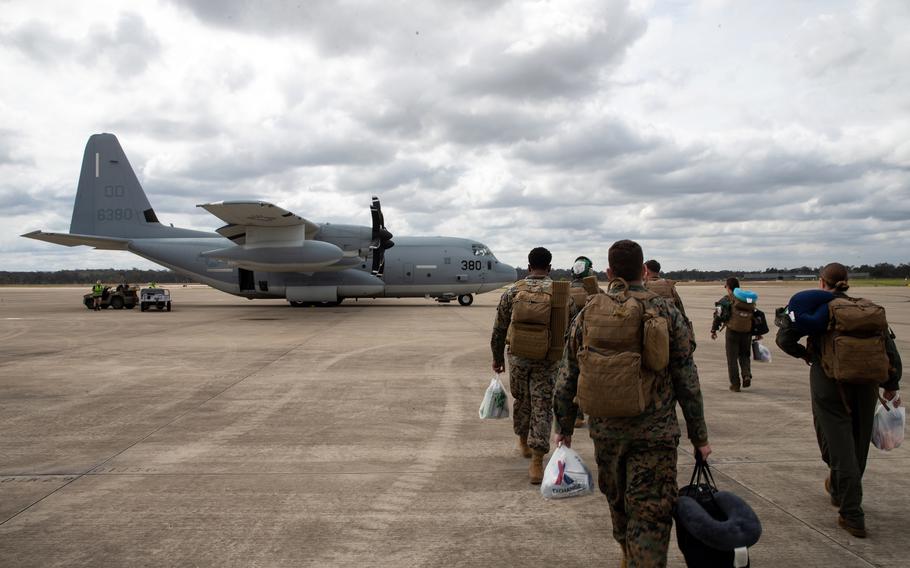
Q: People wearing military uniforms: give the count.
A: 6